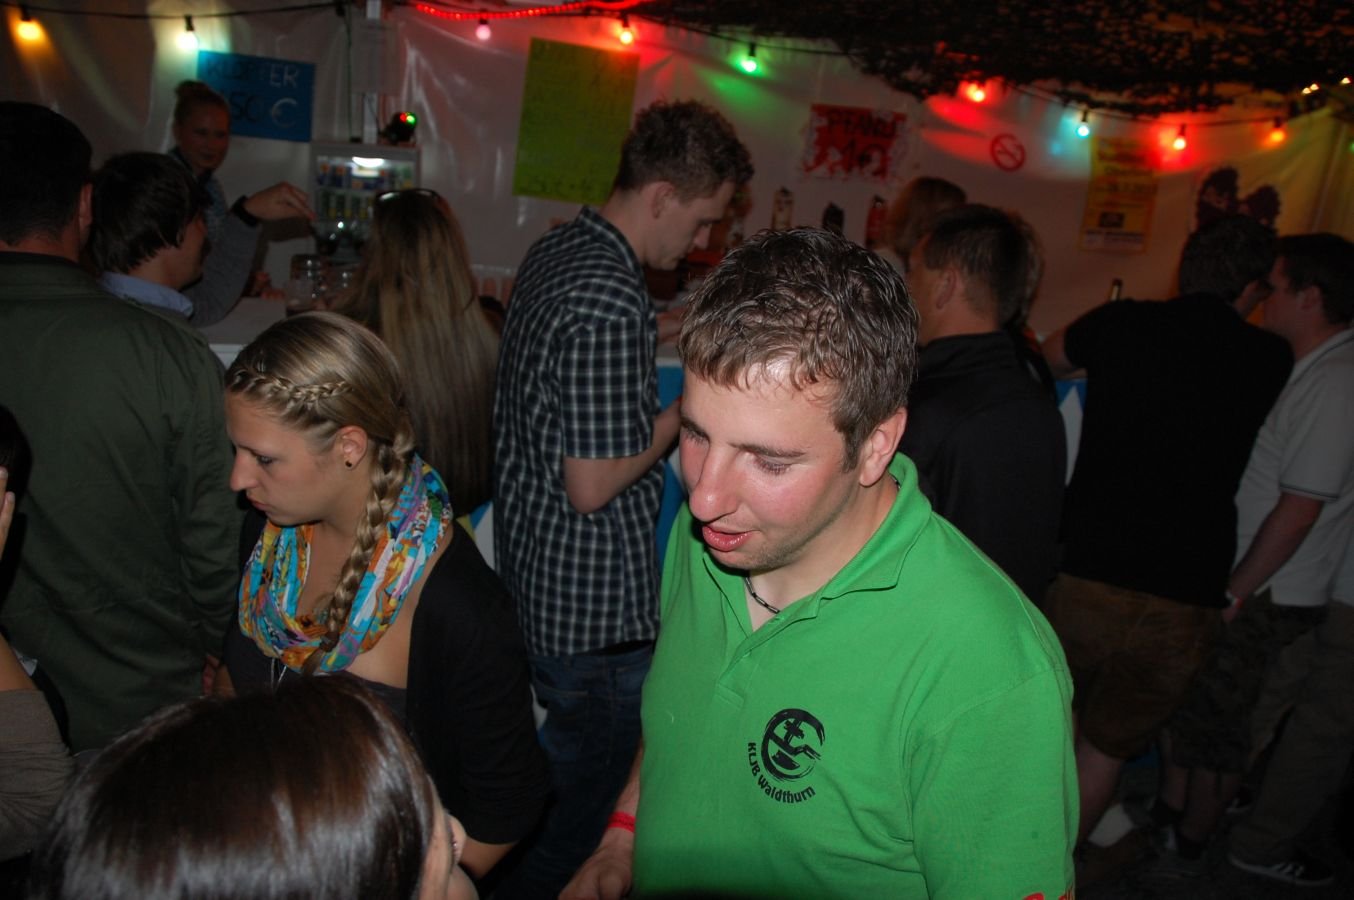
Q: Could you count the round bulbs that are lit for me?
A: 9